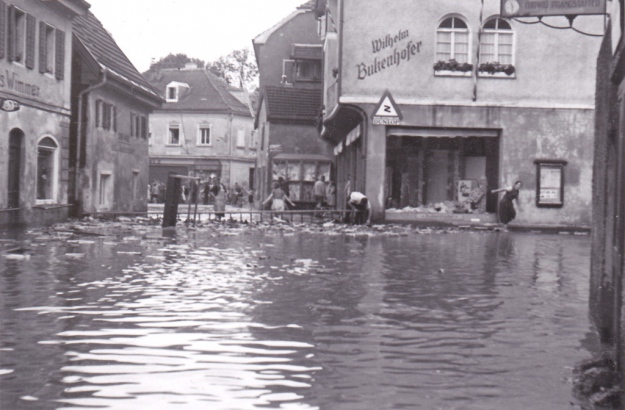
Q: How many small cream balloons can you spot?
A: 0